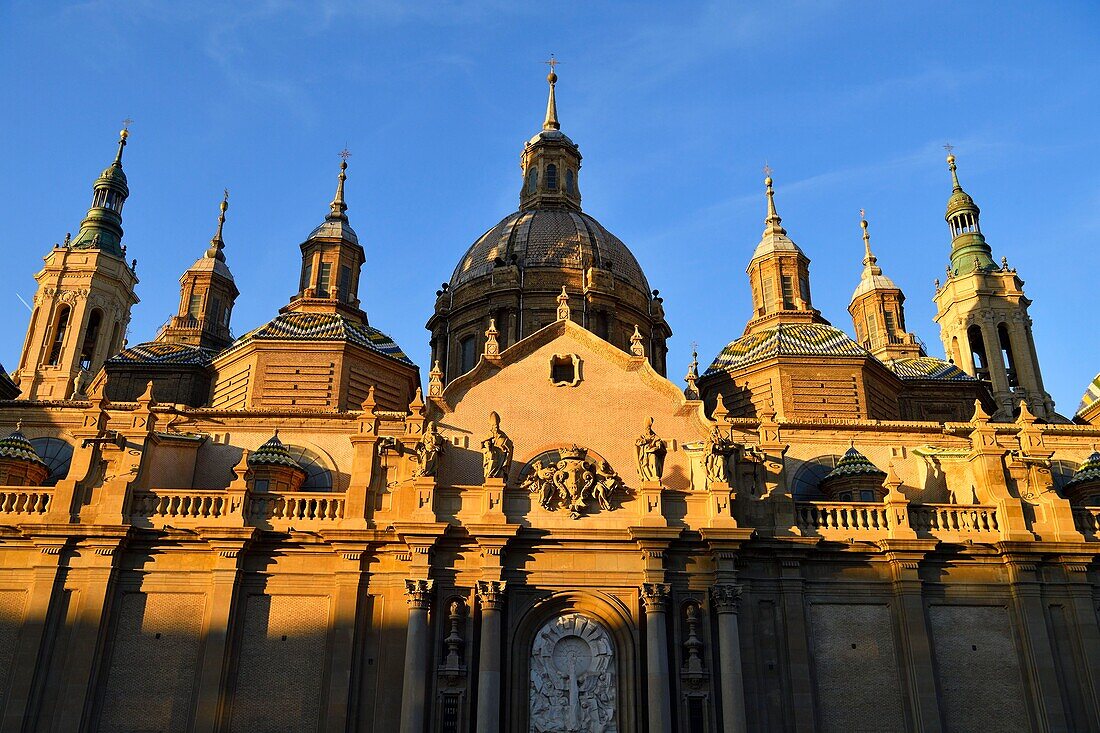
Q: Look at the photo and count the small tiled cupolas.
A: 4